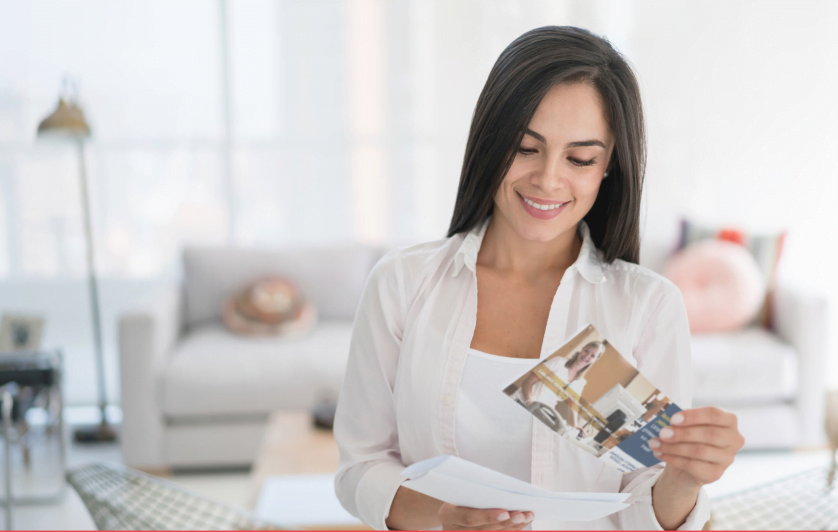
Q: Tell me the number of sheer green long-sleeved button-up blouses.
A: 0